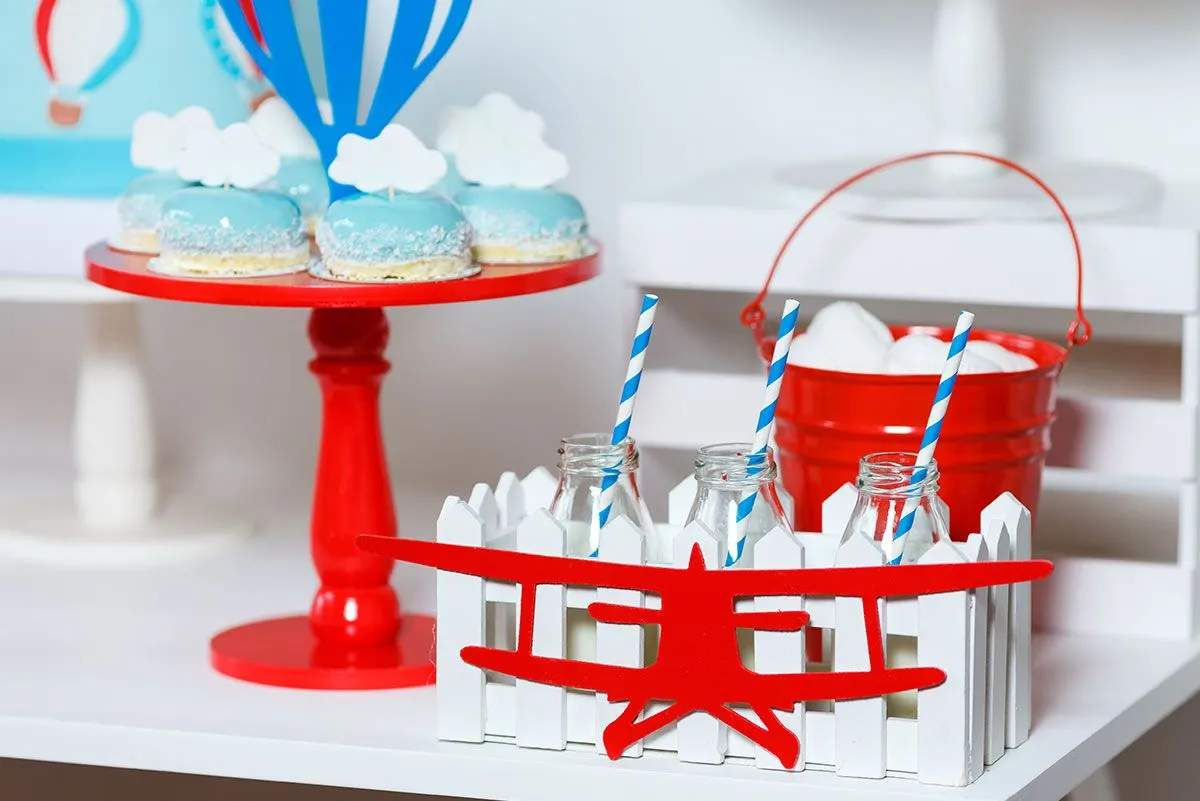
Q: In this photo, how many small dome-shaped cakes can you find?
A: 6